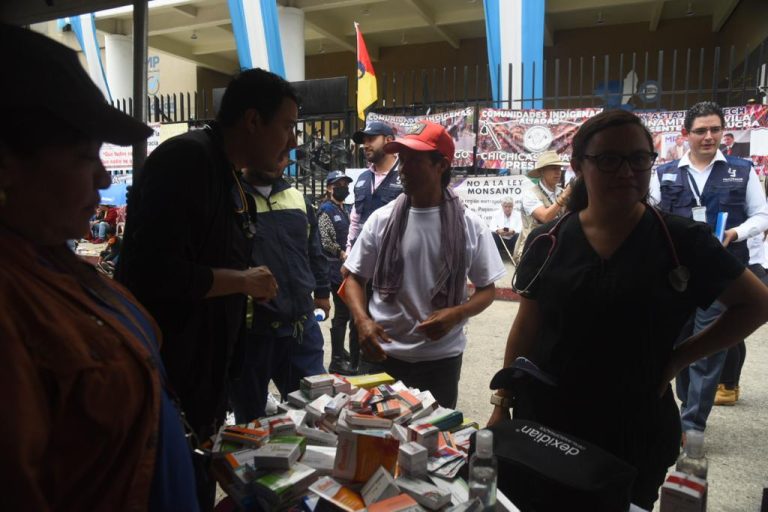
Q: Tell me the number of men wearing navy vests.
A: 2